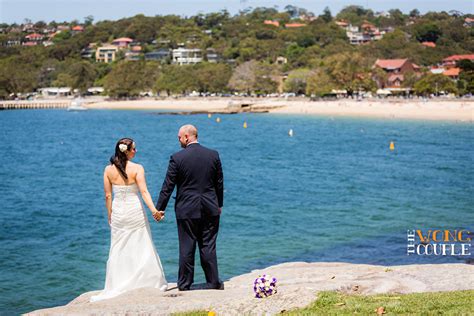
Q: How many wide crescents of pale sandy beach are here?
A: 1